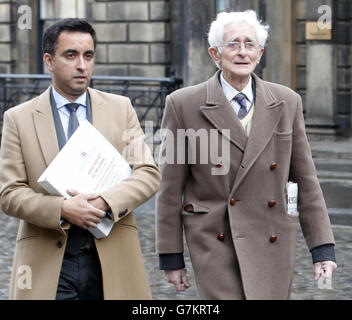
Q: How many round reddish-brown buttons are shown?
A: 6